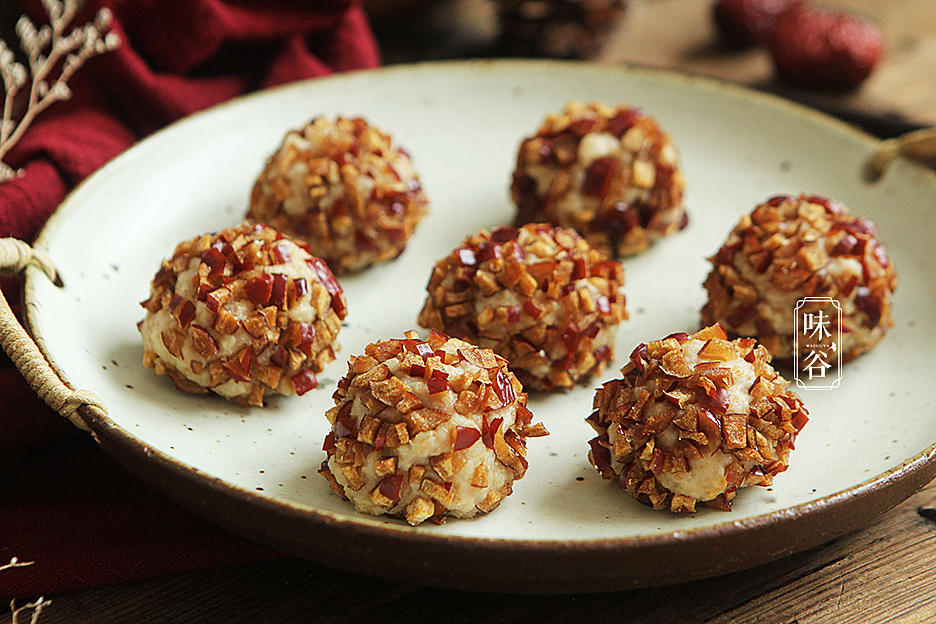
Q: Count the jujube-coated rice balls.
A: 7